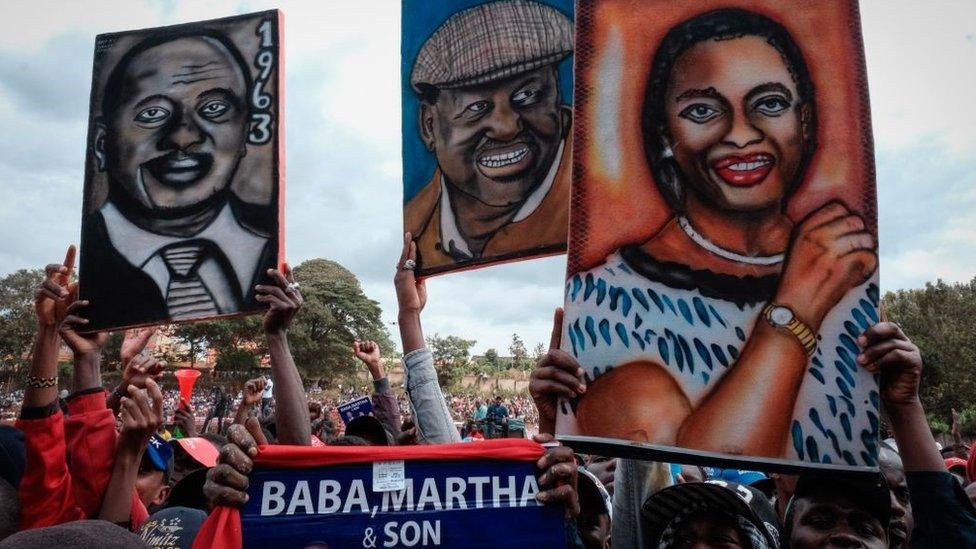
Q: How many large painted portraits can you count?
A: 3